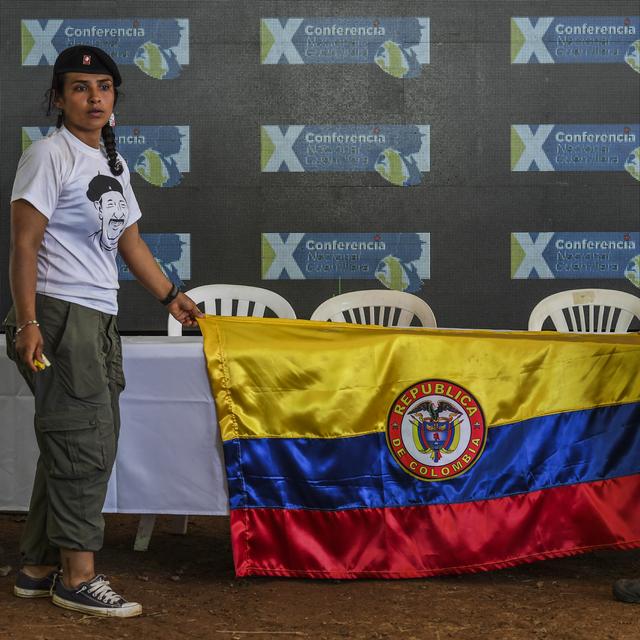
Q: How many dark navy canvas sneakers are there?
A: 2